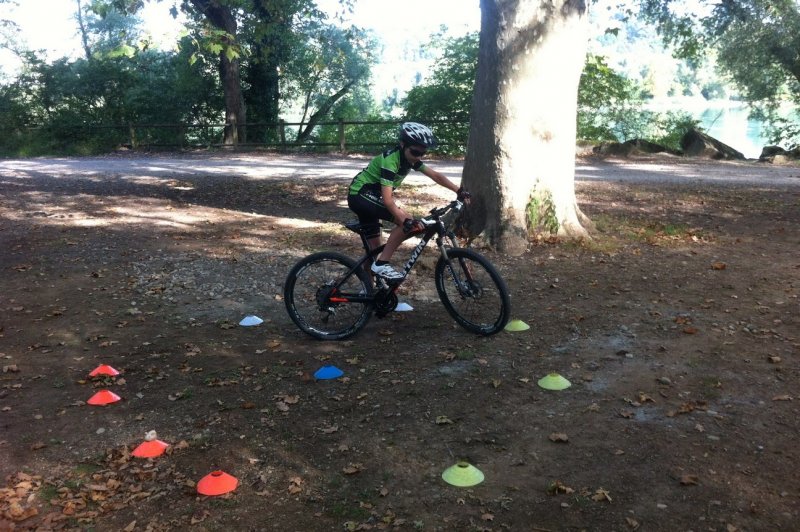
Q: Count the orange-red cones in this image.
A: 4